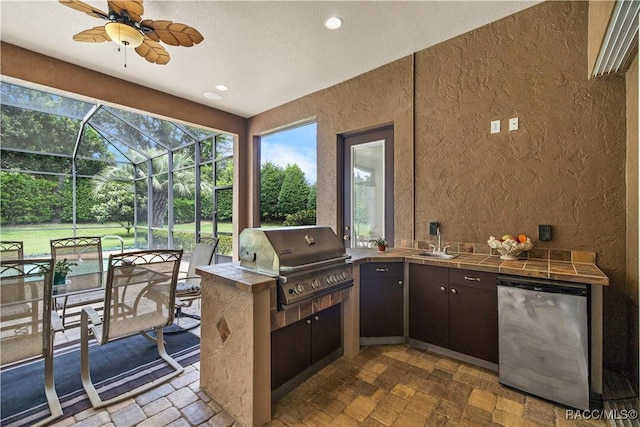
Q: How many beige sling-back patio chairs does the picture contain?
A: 5